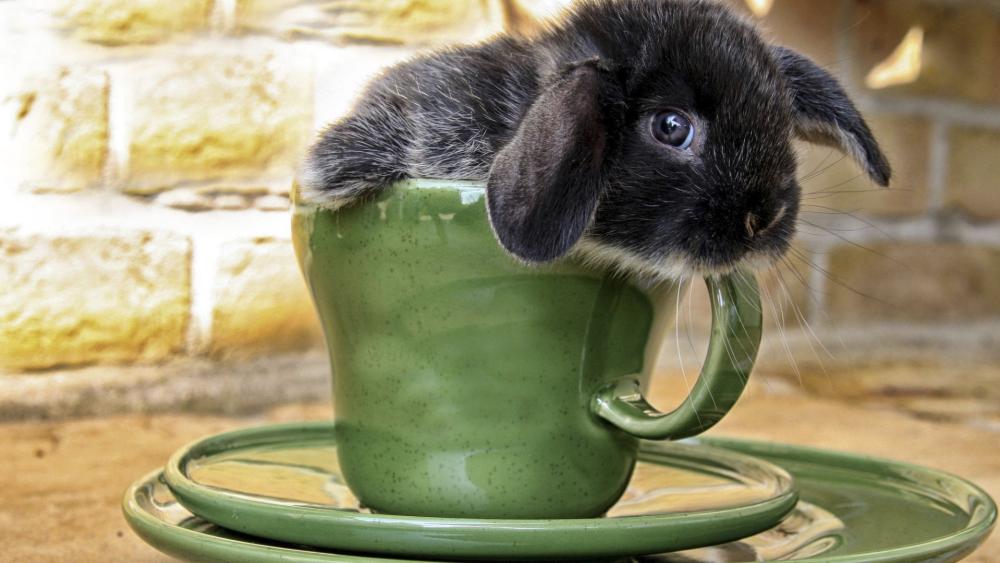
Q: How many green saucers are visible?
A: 2